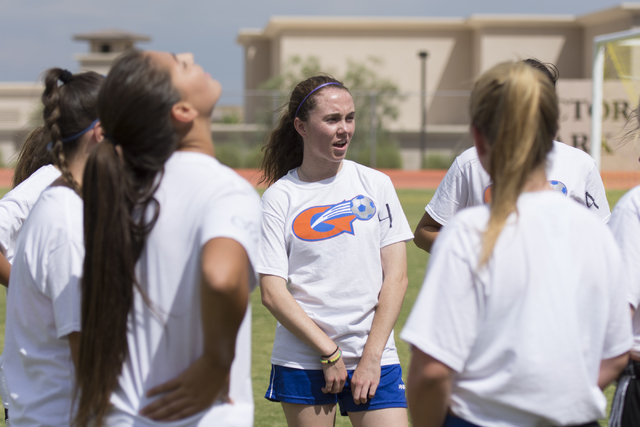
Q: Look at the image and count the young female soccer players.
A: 7